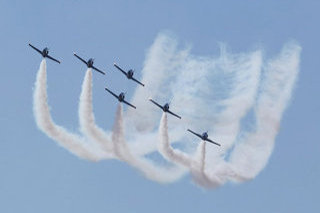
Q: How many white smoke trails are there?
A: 5